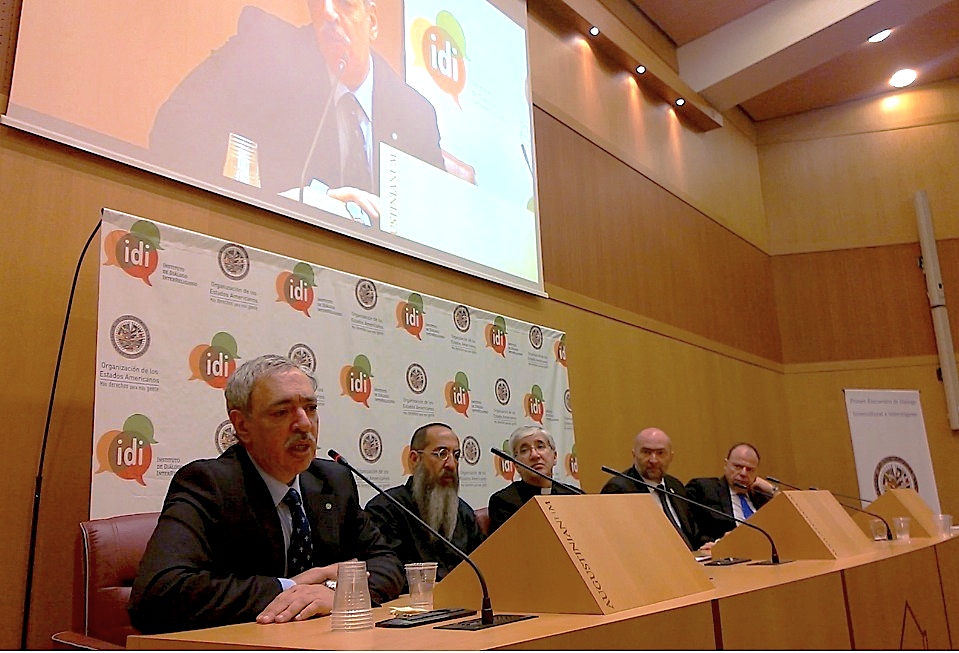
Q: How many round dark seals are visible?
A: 13